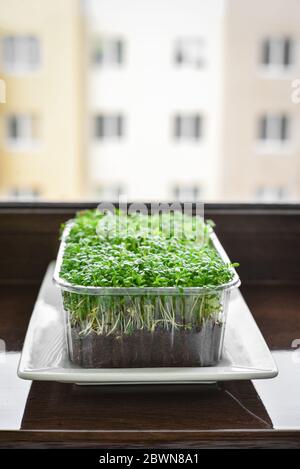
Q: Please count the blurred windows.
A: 12